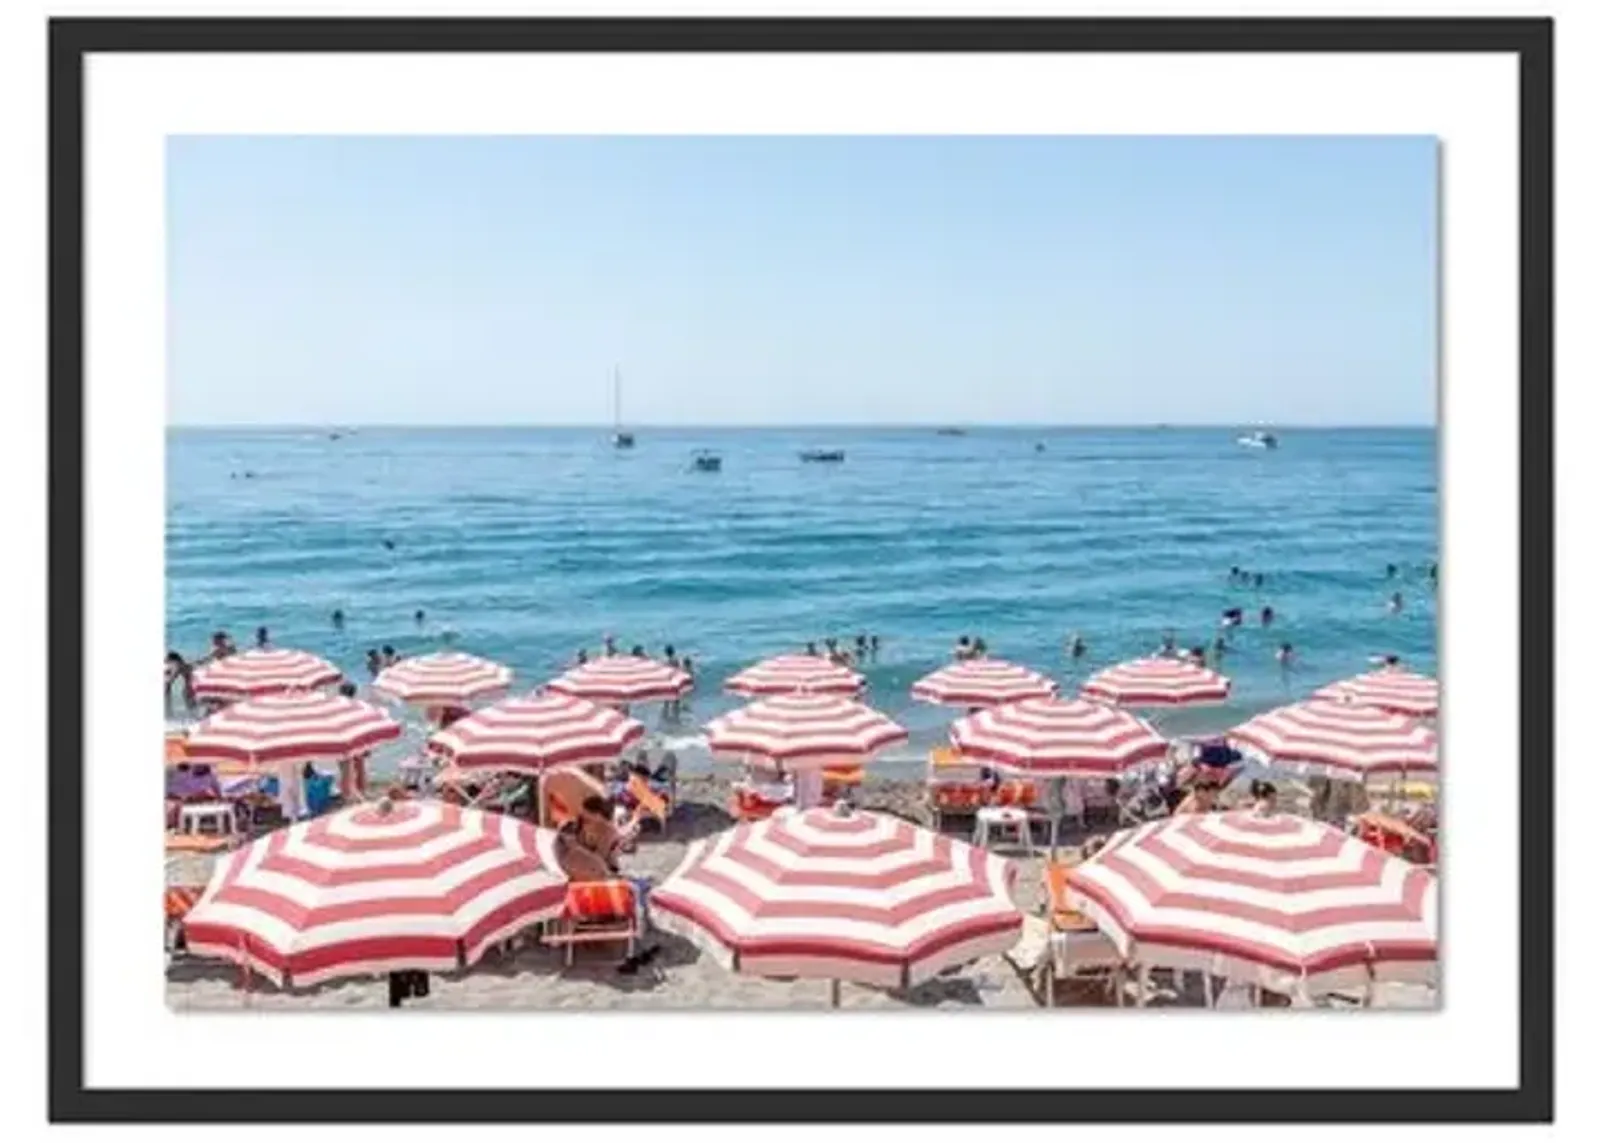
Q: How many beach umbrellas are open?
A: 15